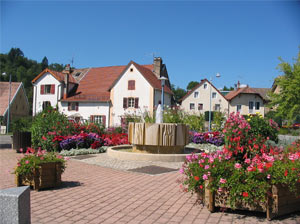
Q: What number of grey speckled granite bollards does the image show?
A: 1